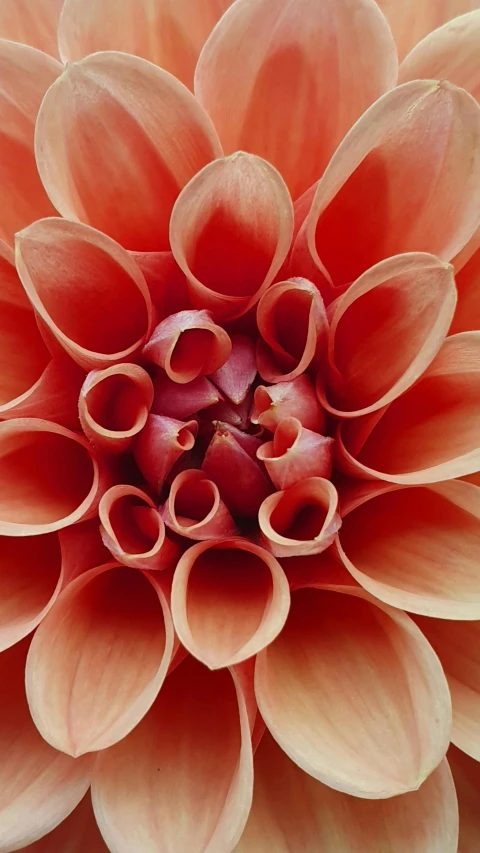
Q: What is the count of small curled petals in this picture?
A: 9